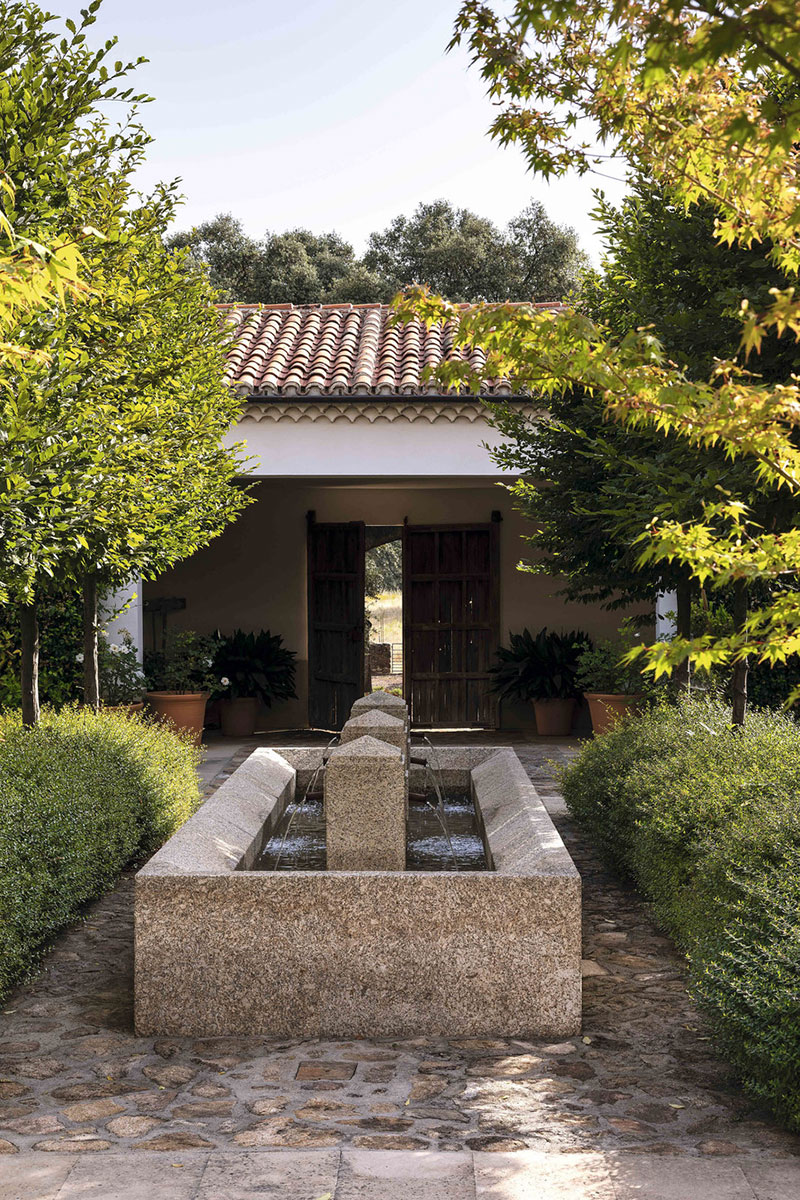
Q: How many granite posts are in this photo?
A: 3